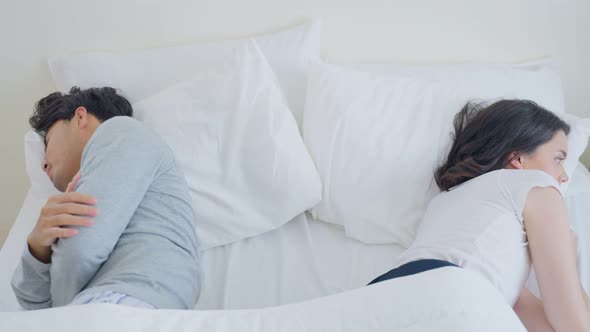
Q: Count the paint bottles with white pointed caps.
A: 0